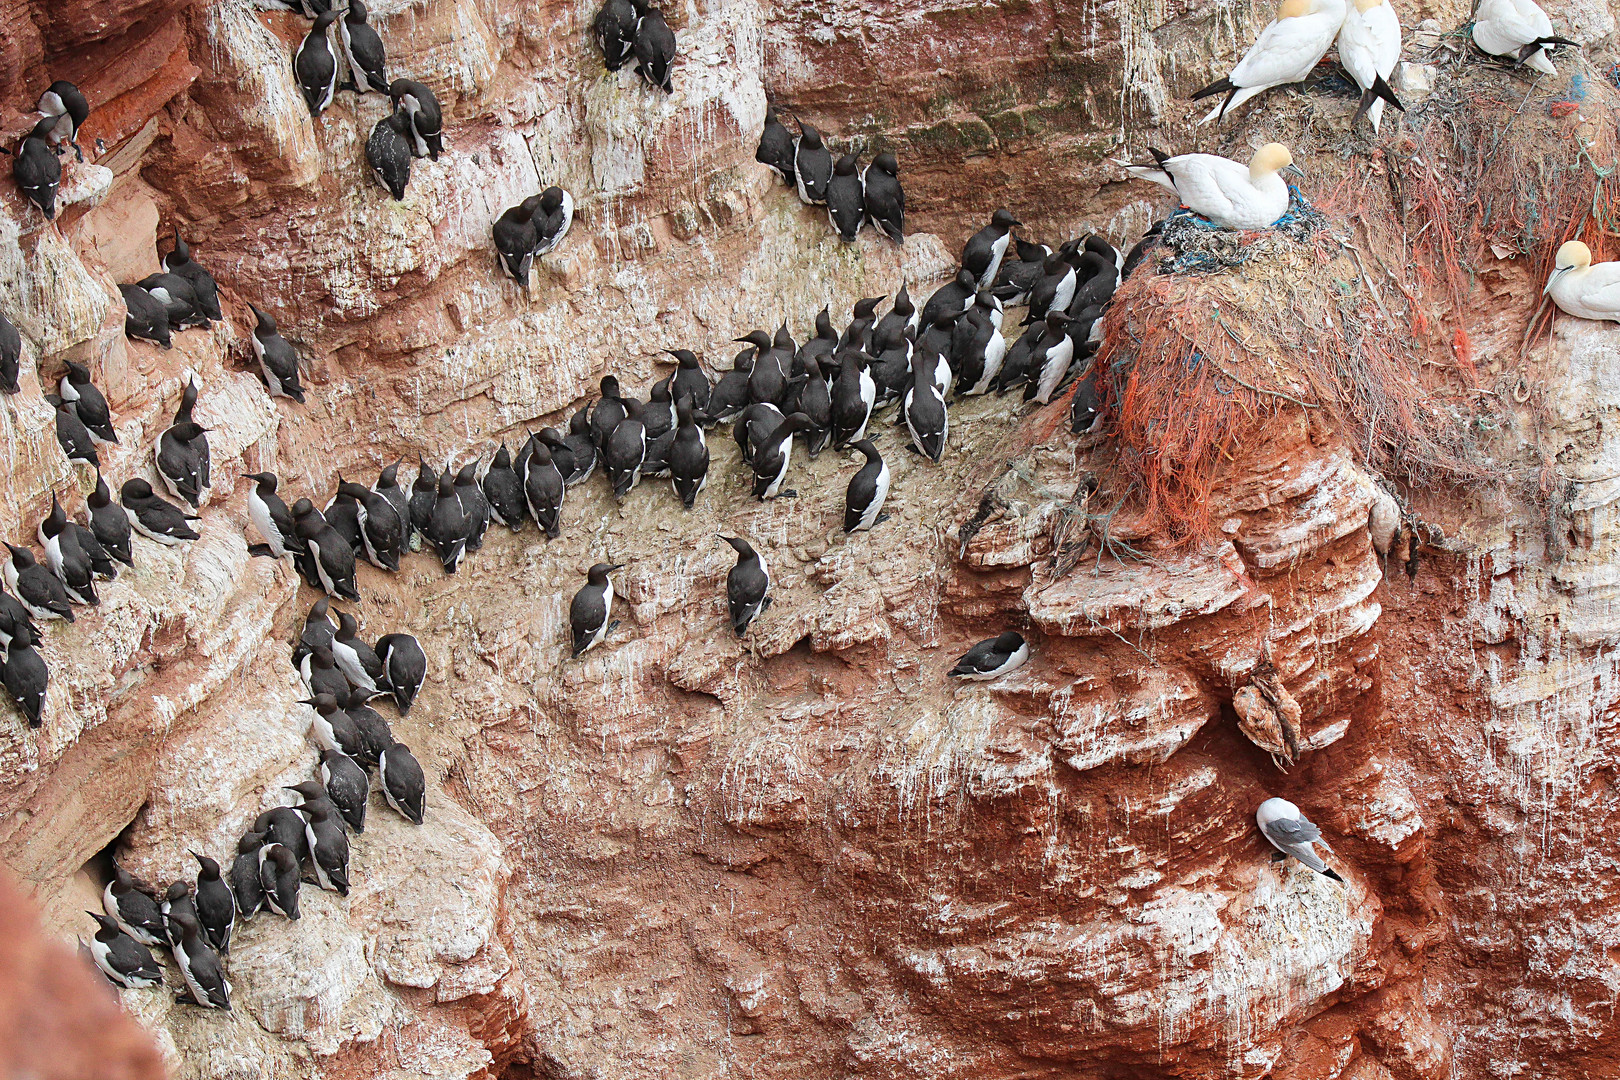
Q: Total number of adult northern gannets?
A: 5